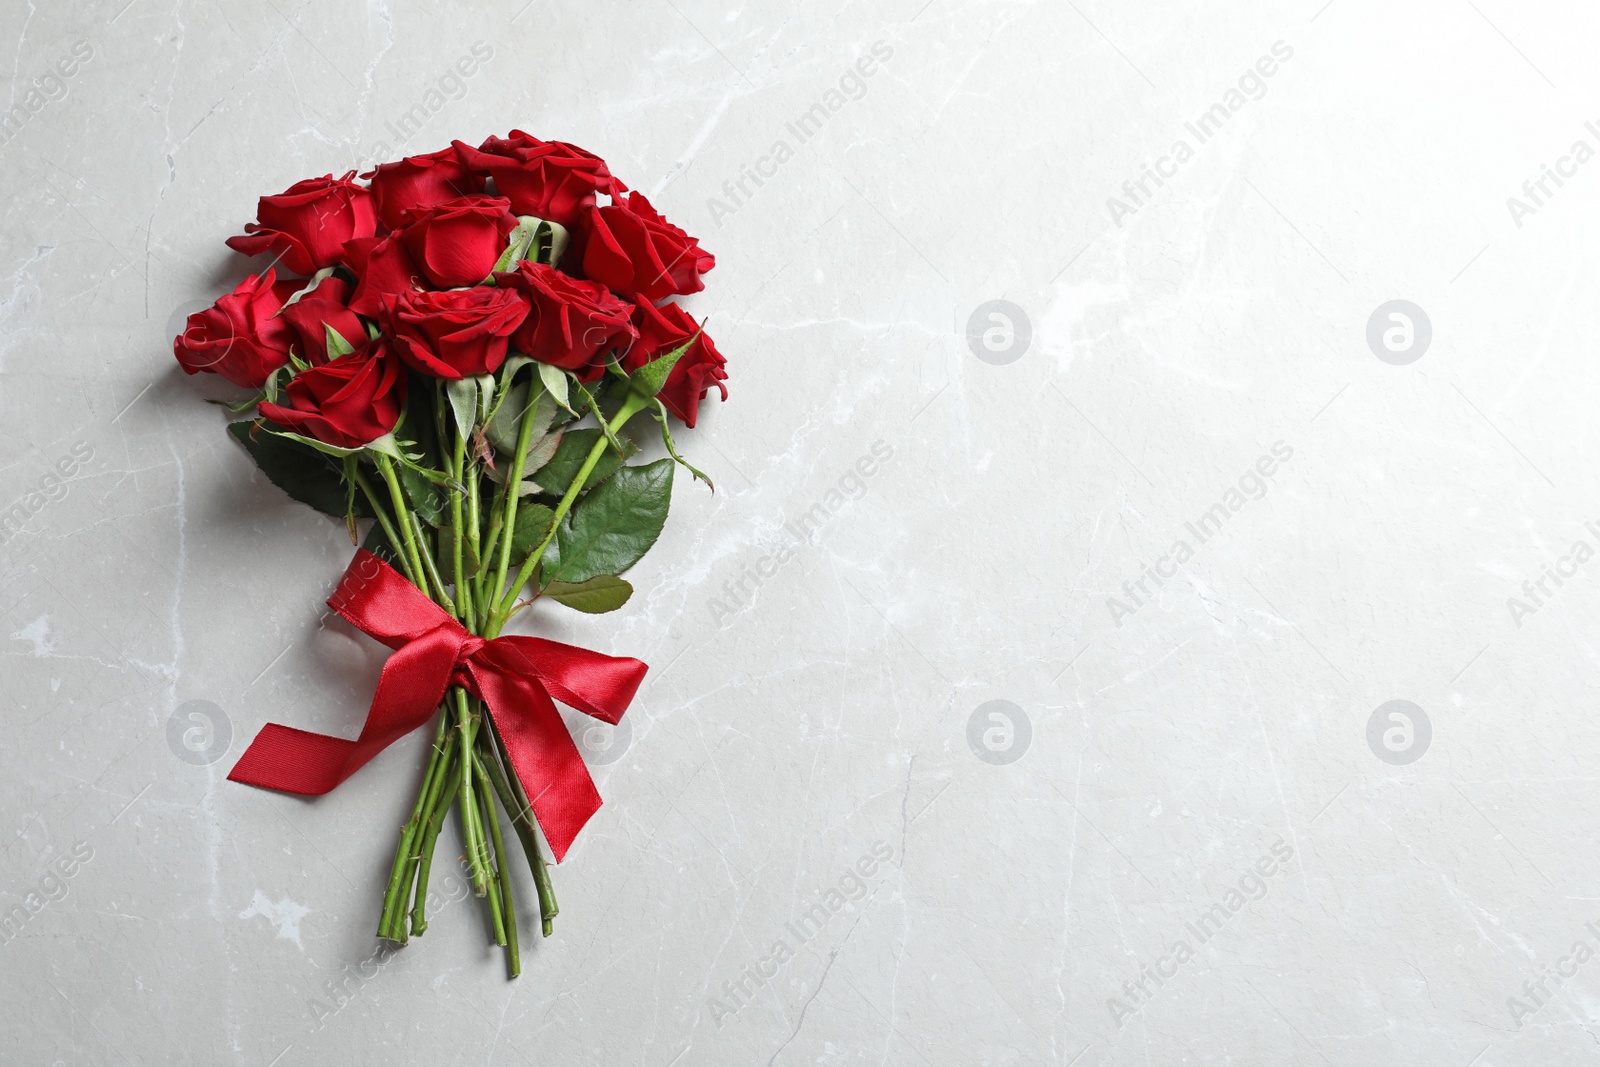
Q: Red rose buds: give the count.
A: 11